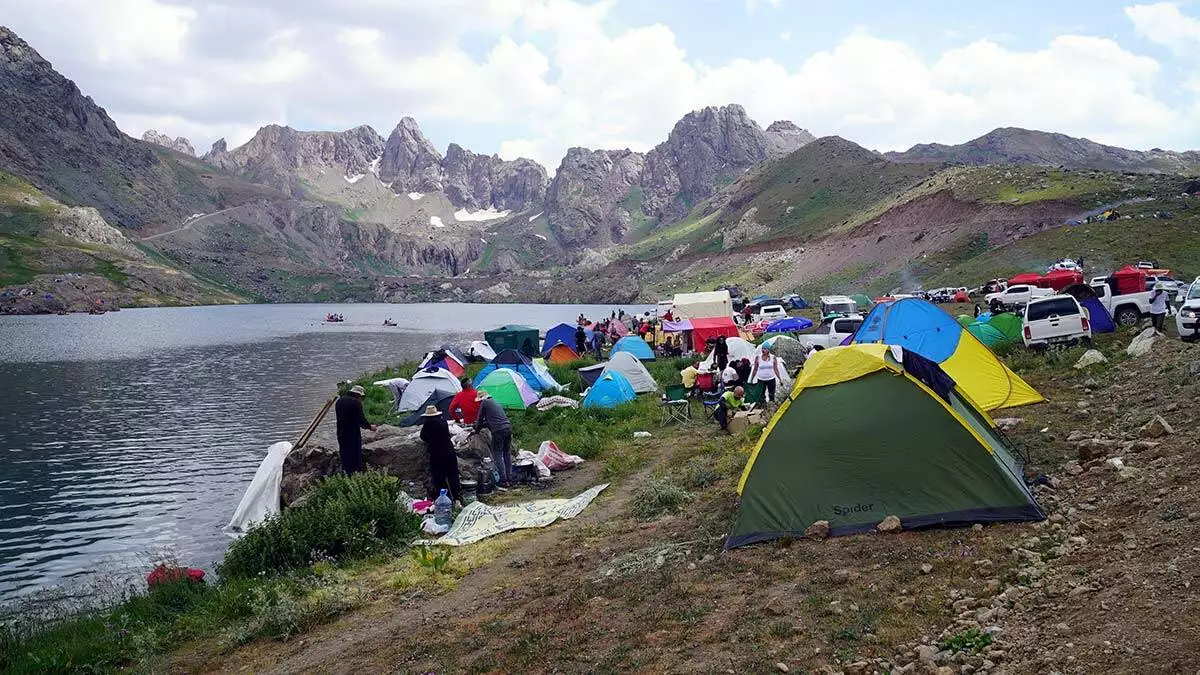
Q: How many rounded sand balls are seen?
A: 0